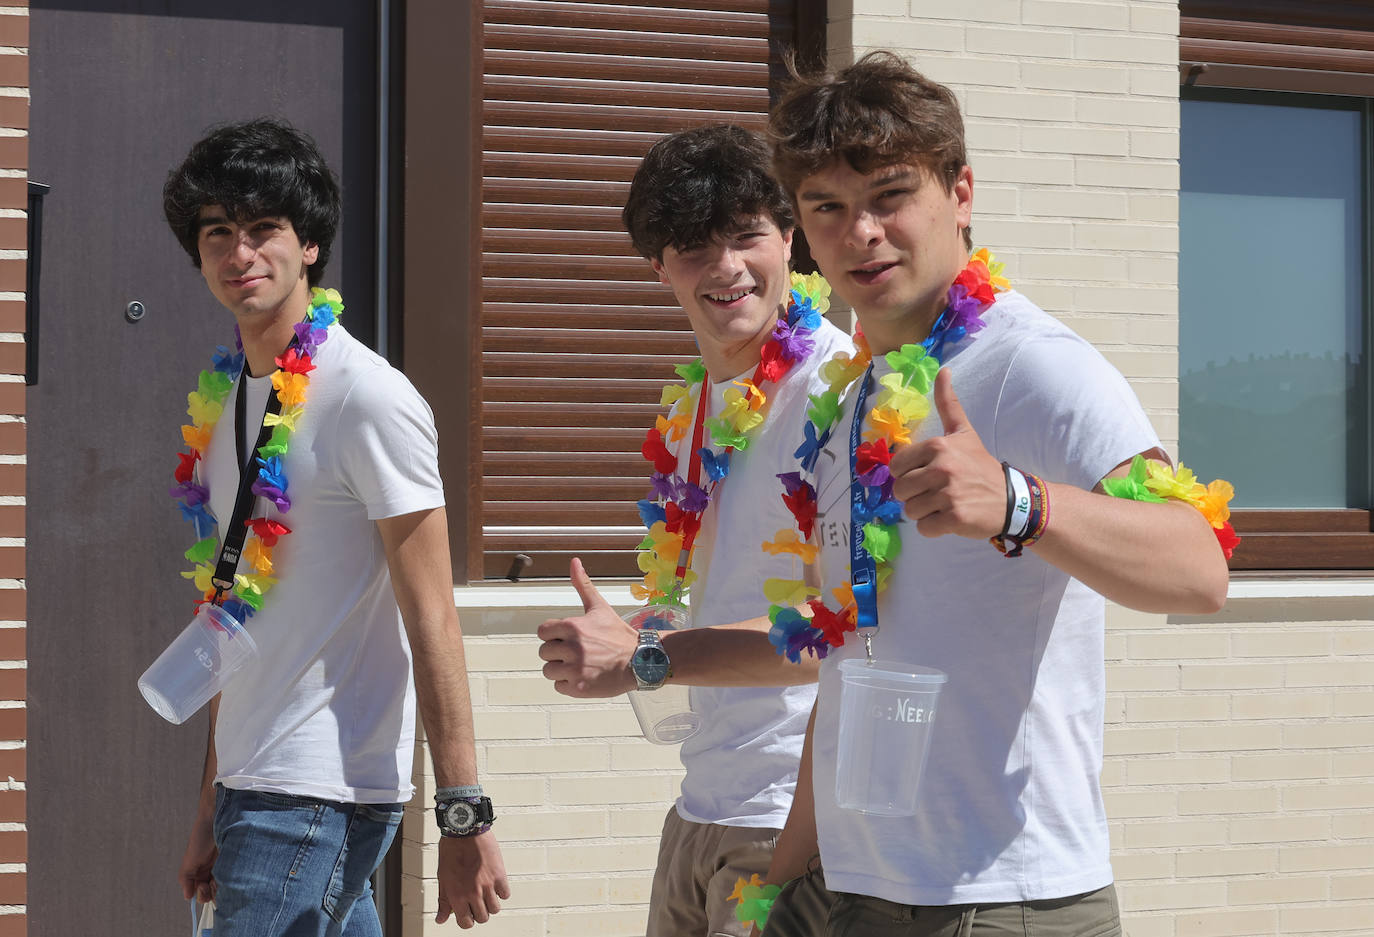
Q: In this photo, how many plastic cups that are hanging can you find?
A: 3